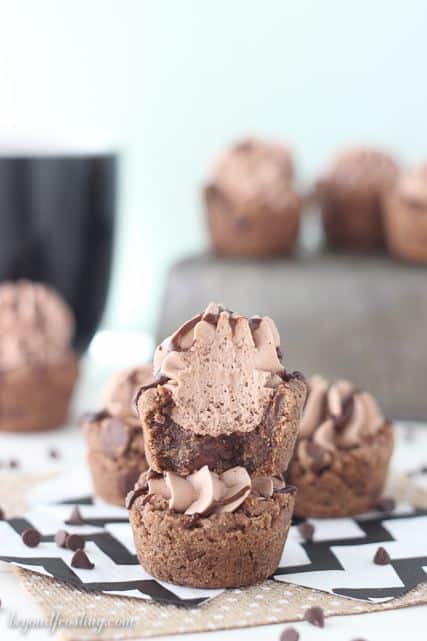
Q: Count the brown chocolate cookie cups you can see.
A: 8